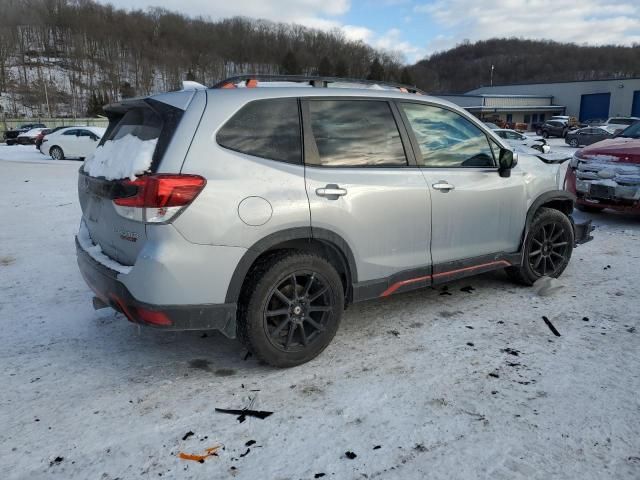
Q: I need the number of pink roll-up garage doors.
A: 0